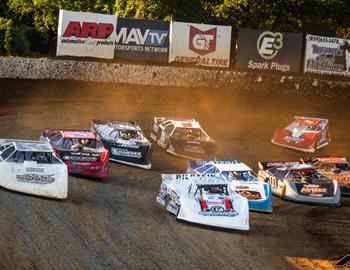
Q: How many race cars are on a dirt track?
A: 9